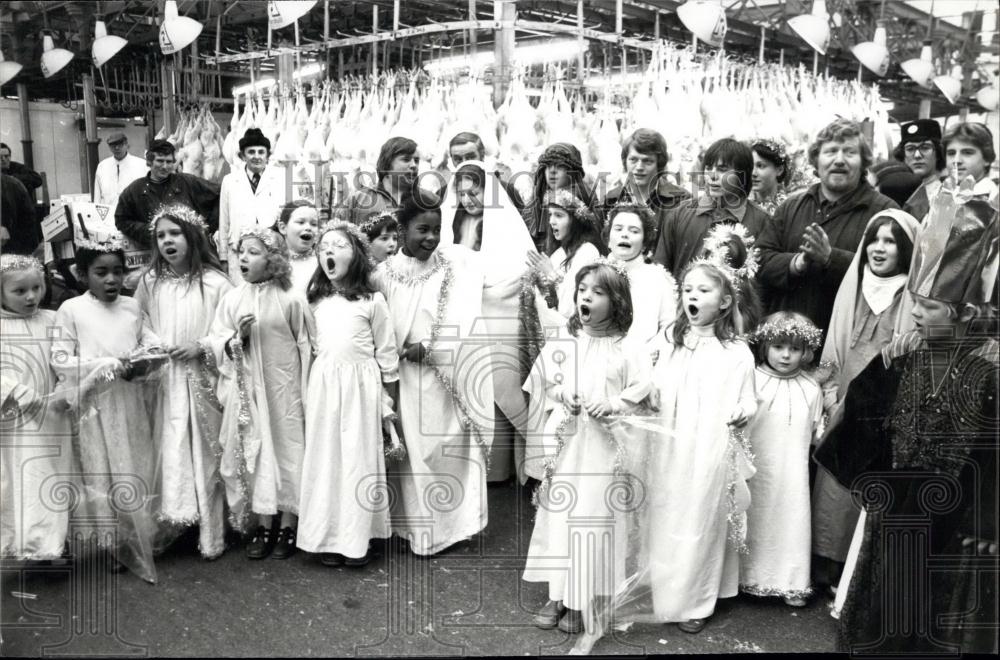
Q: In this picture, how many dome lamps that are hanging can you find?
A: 11